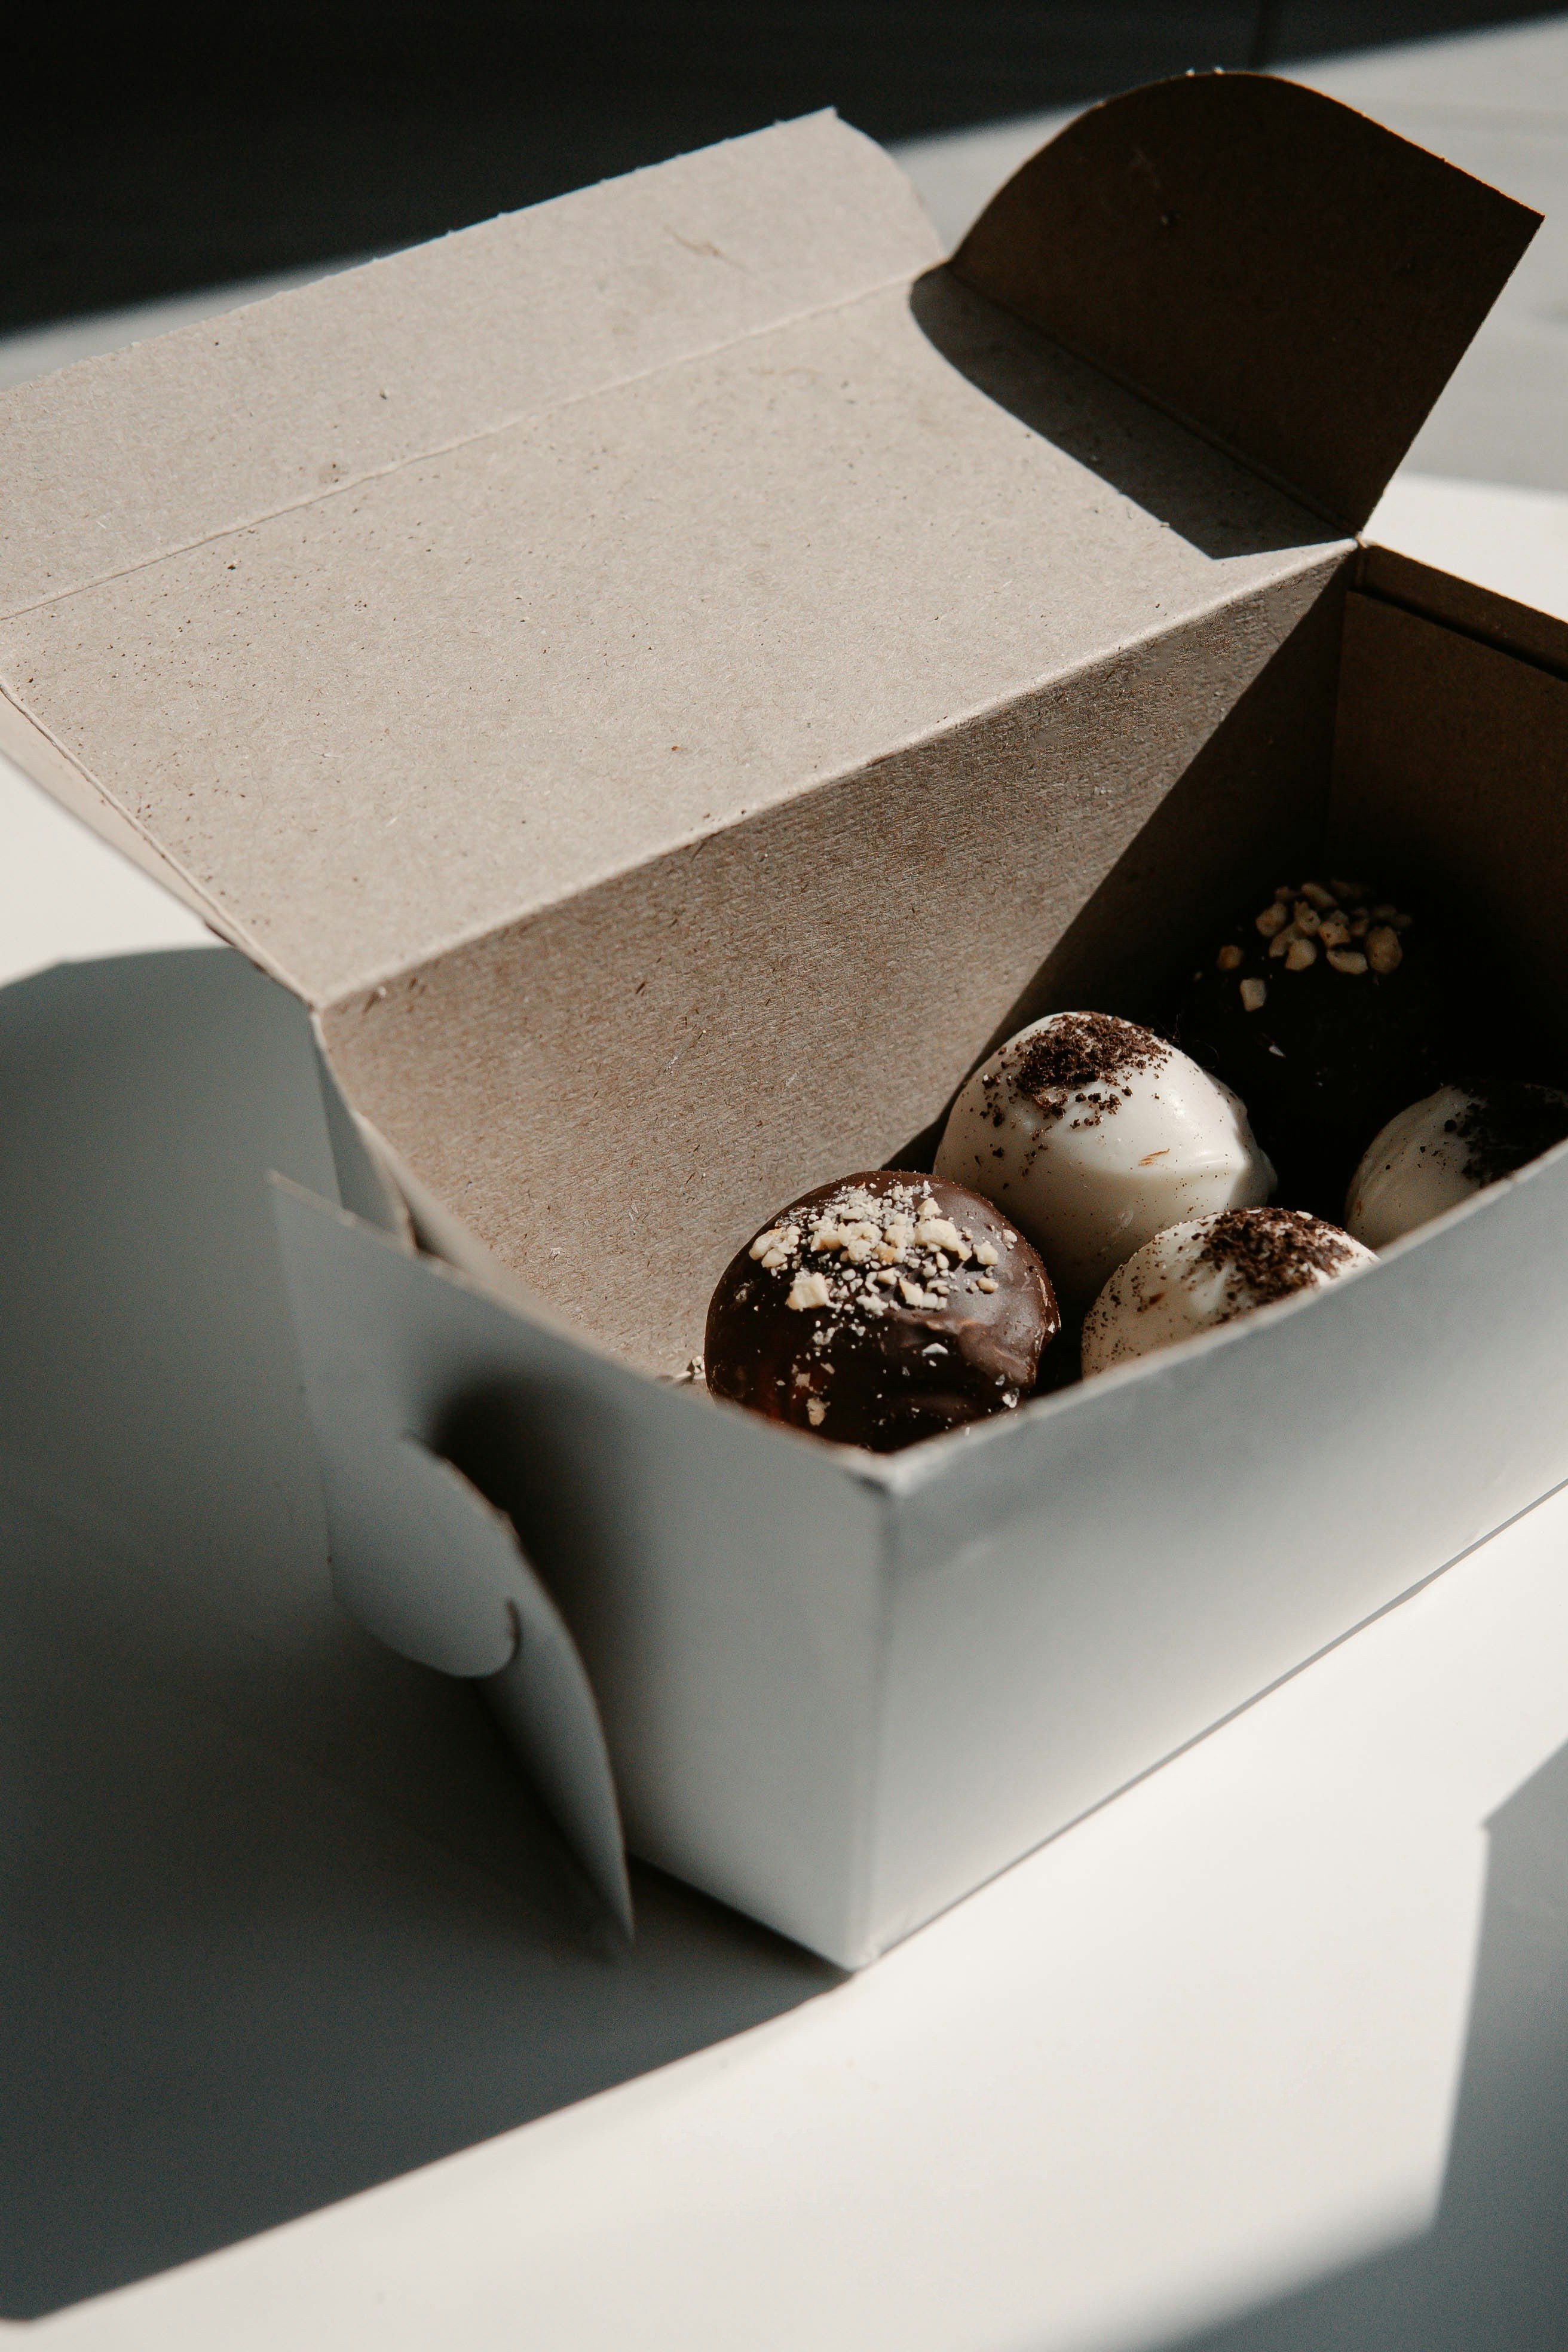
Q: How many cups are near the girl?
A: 0